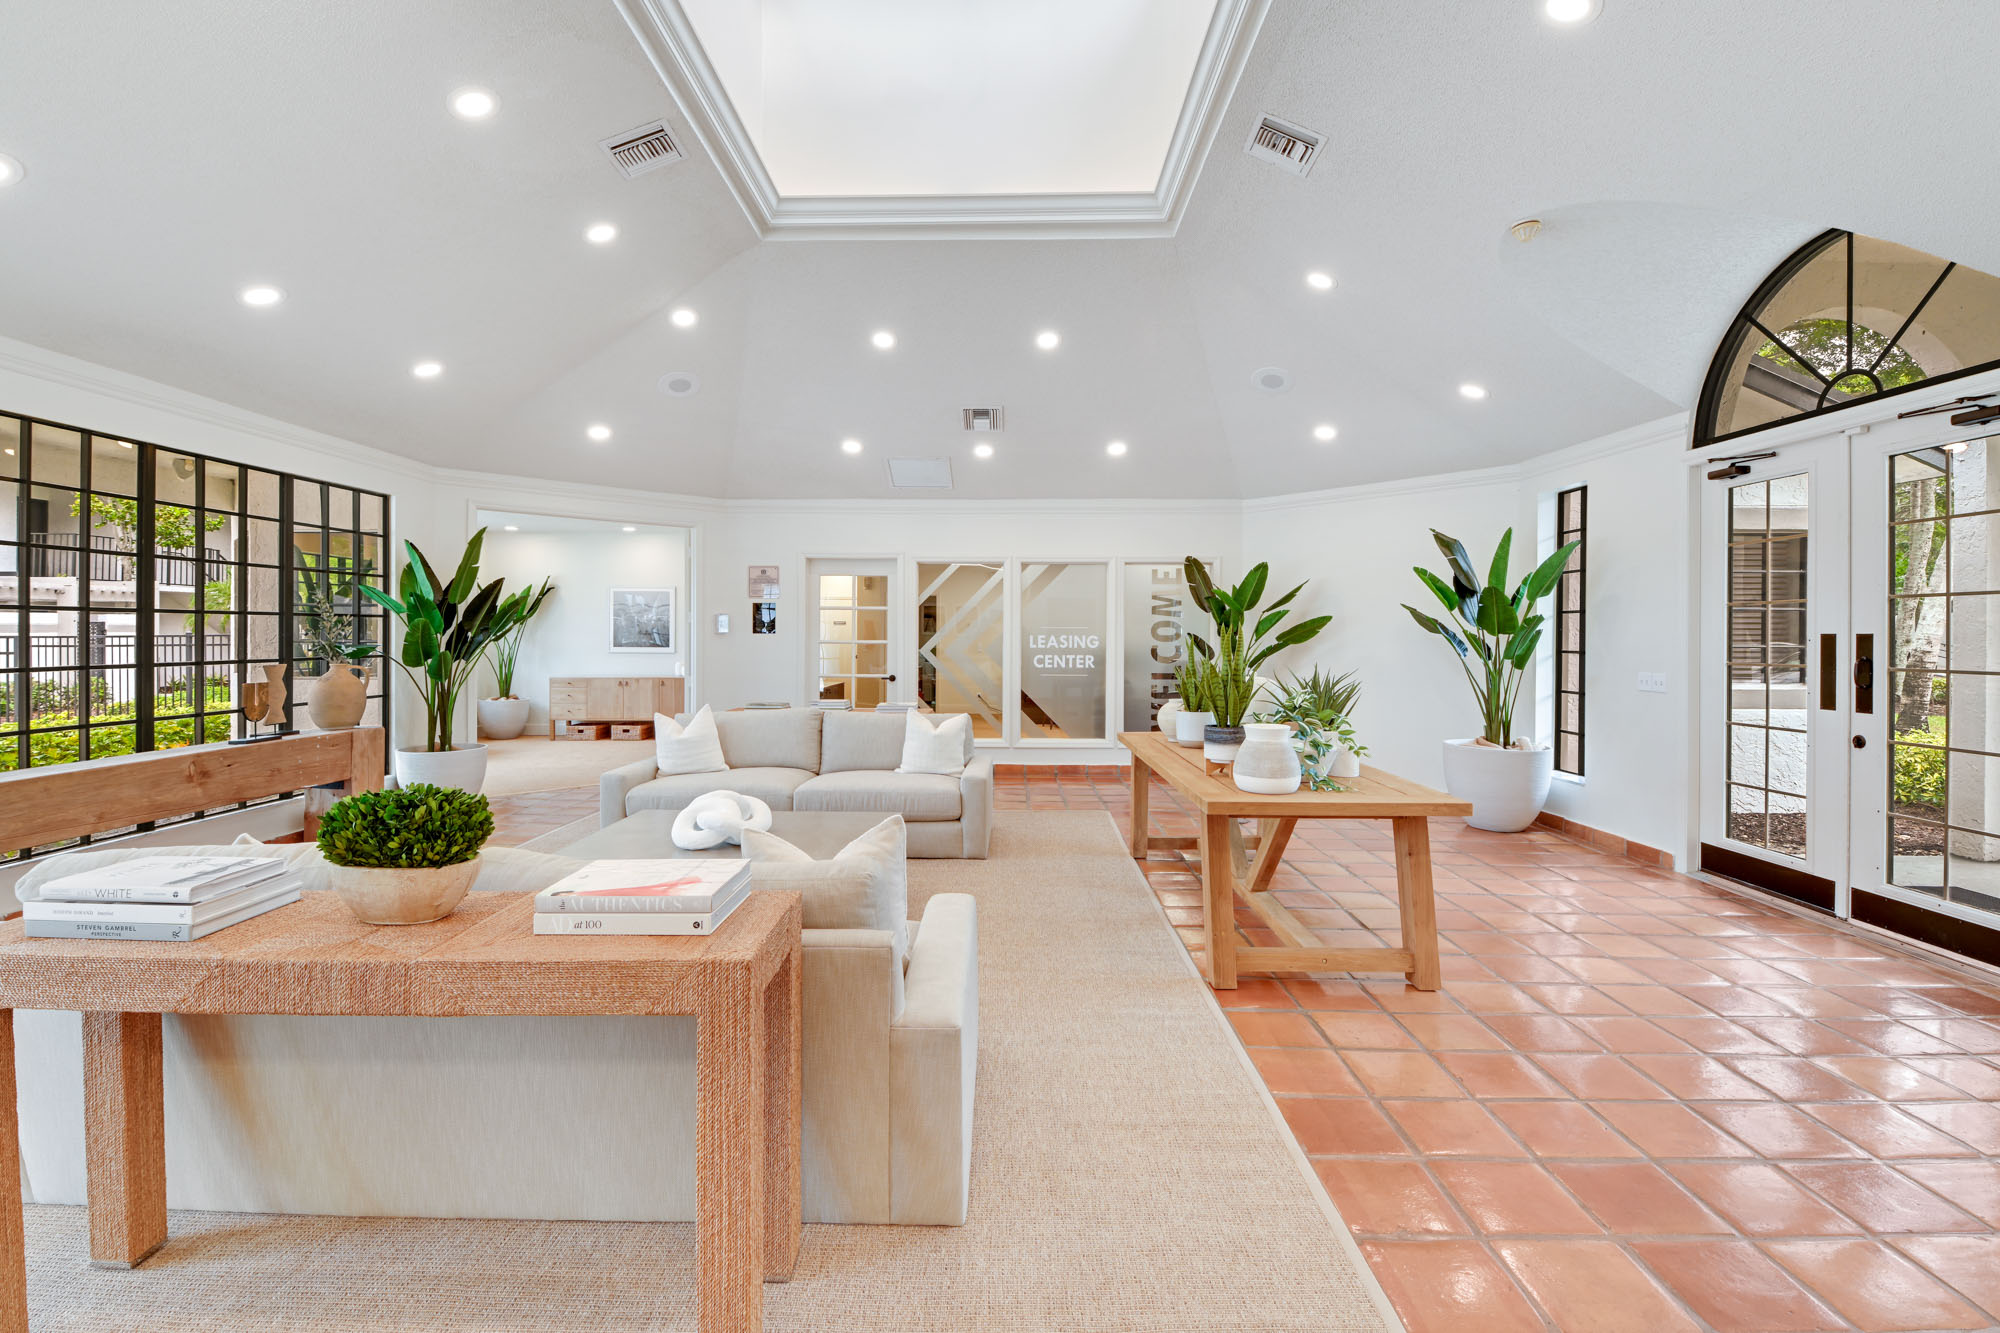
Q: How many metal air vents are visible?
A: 3